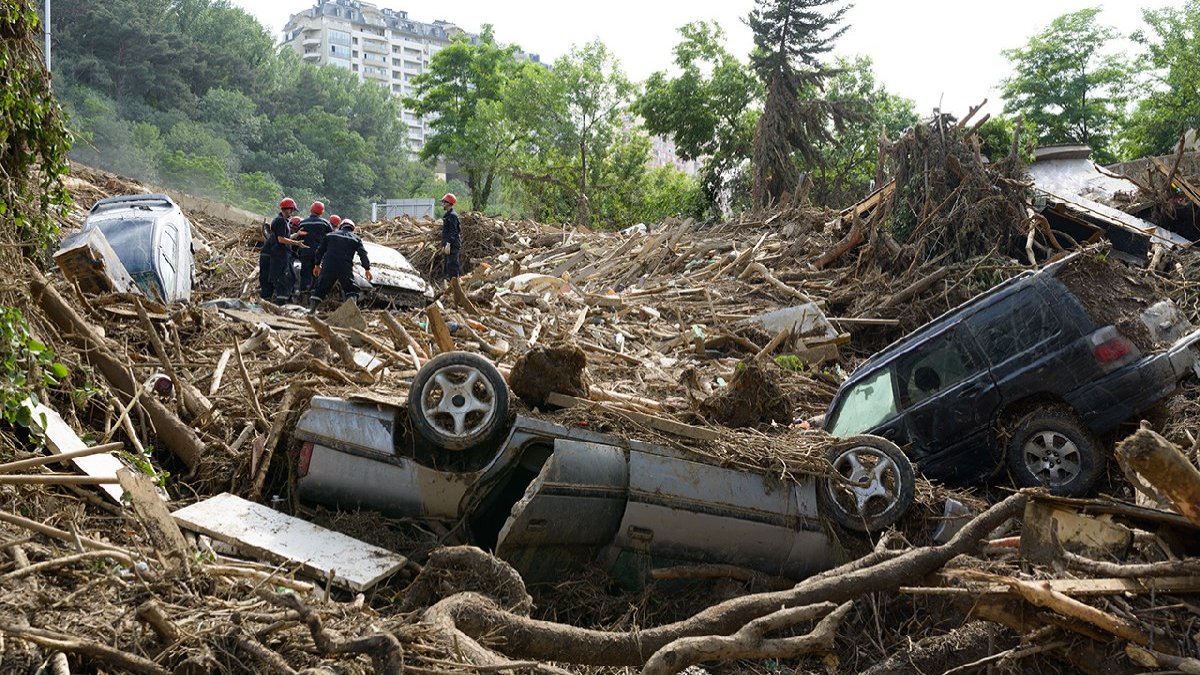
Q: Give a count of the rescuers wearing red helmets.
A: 6